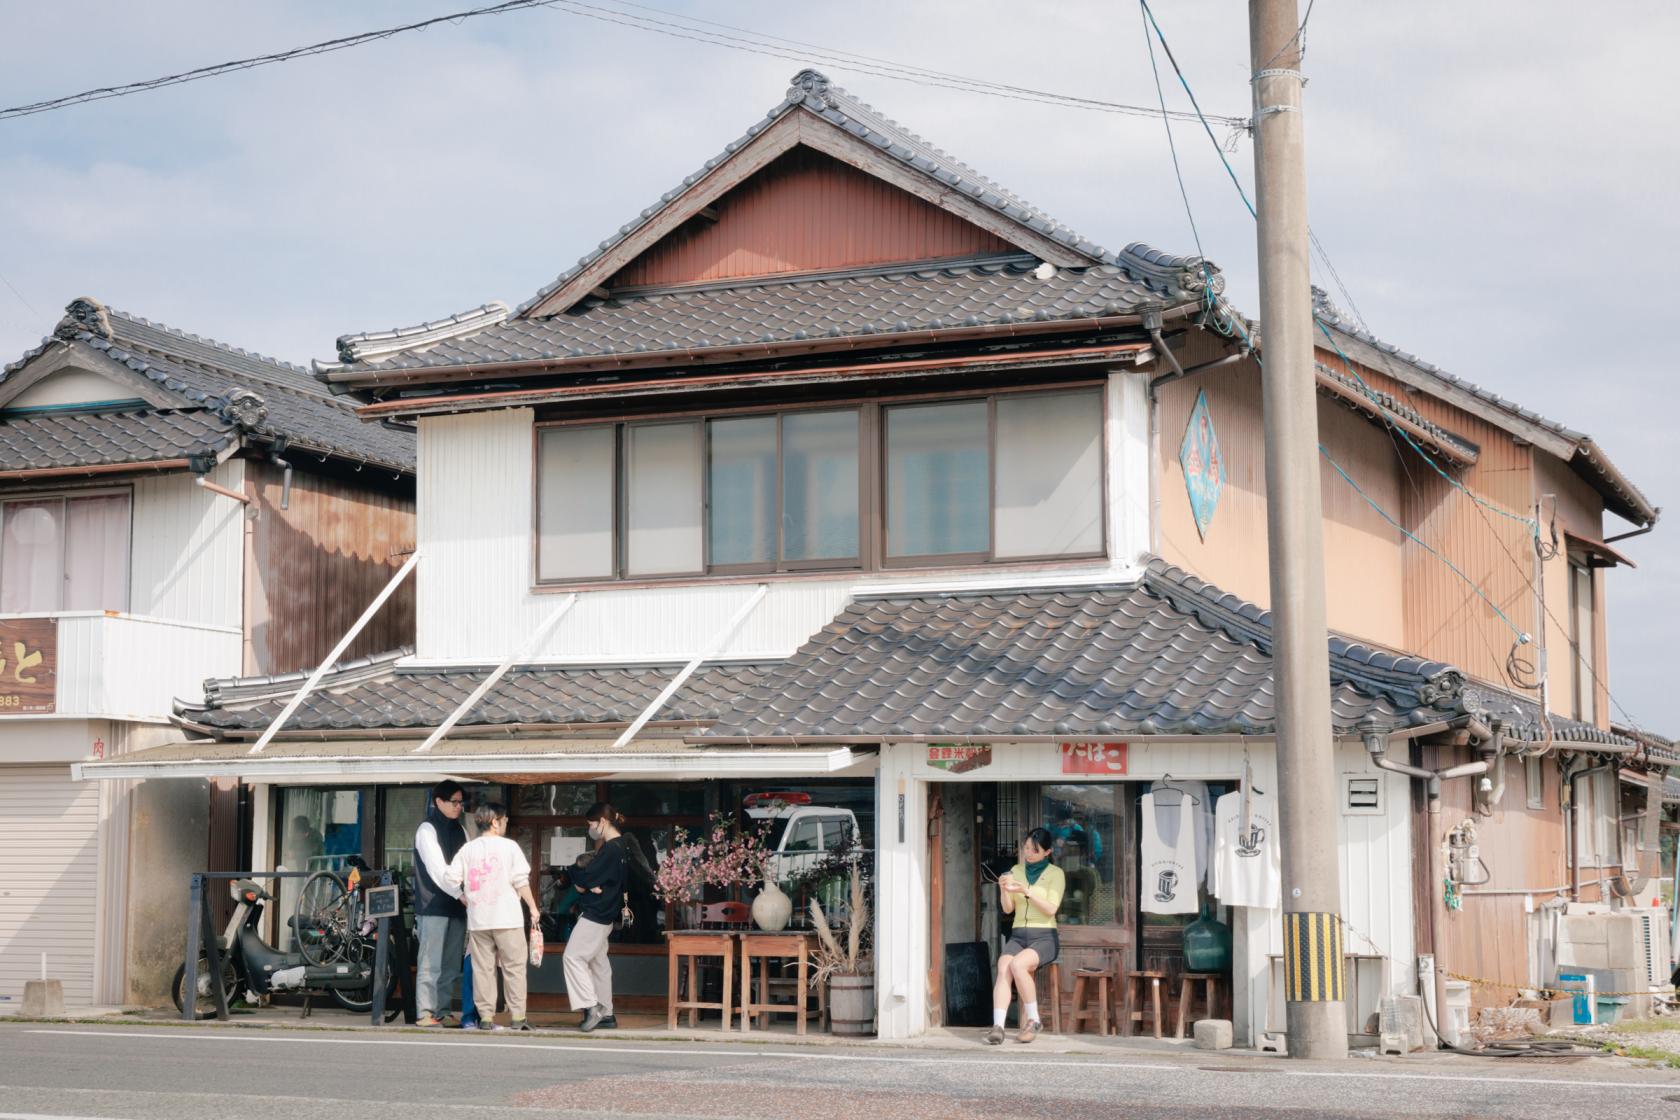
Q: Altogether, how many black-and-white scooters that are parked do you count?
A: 1